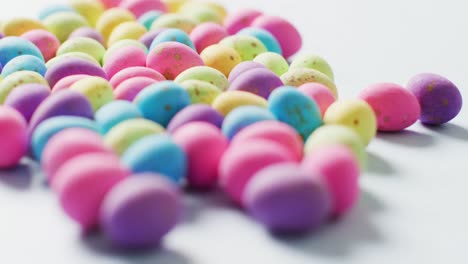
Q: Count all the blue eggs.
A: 12